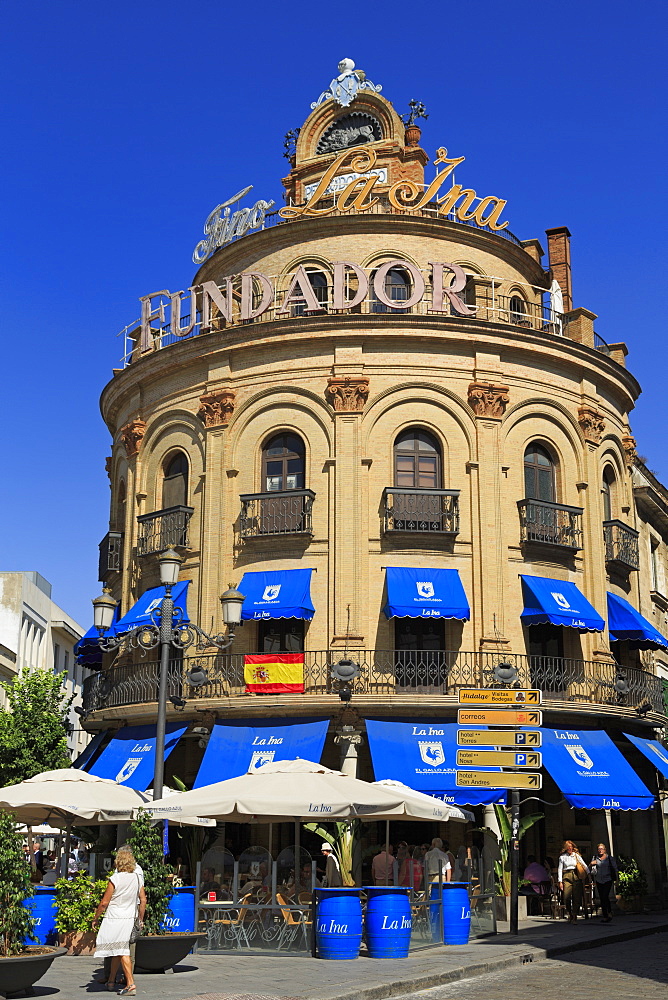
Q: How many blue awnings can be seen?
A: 12